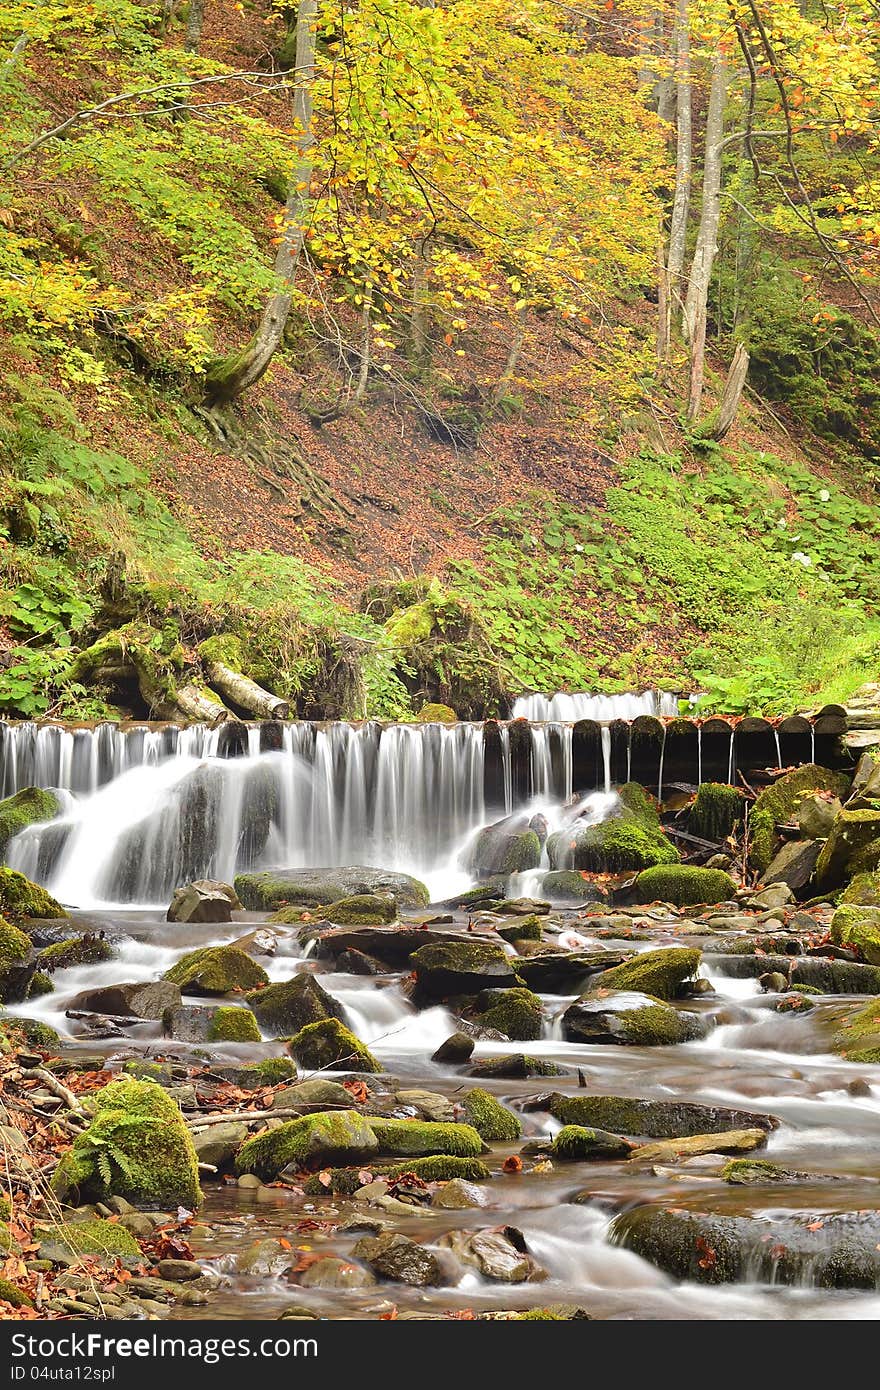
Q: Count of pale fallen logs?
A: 2